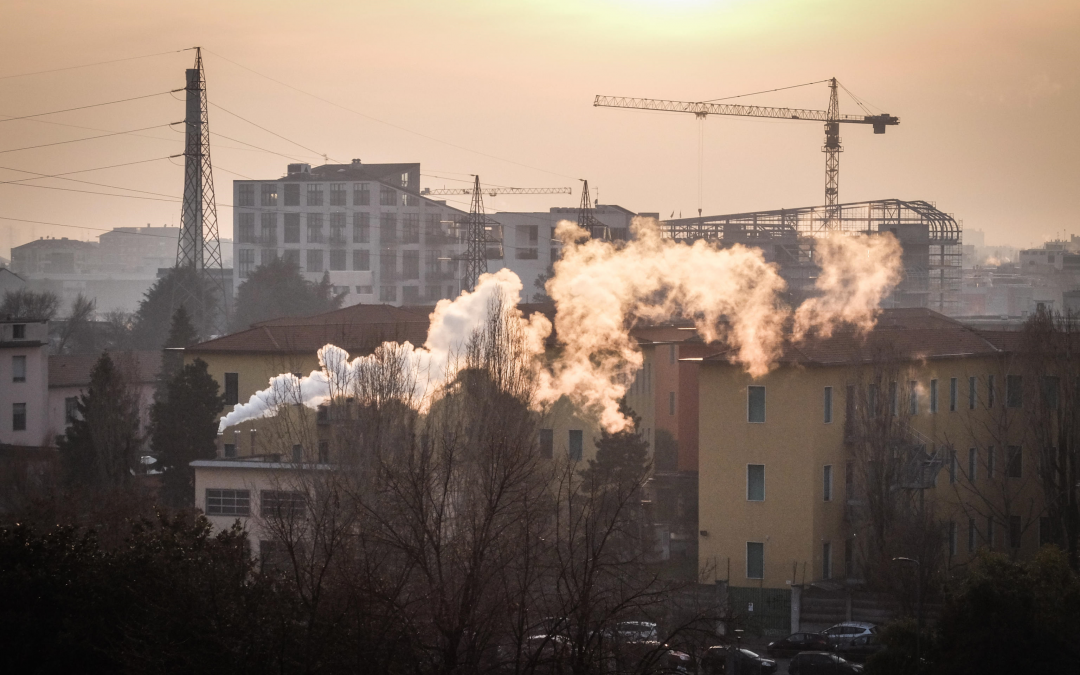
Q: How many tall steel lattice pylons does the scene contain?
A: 3